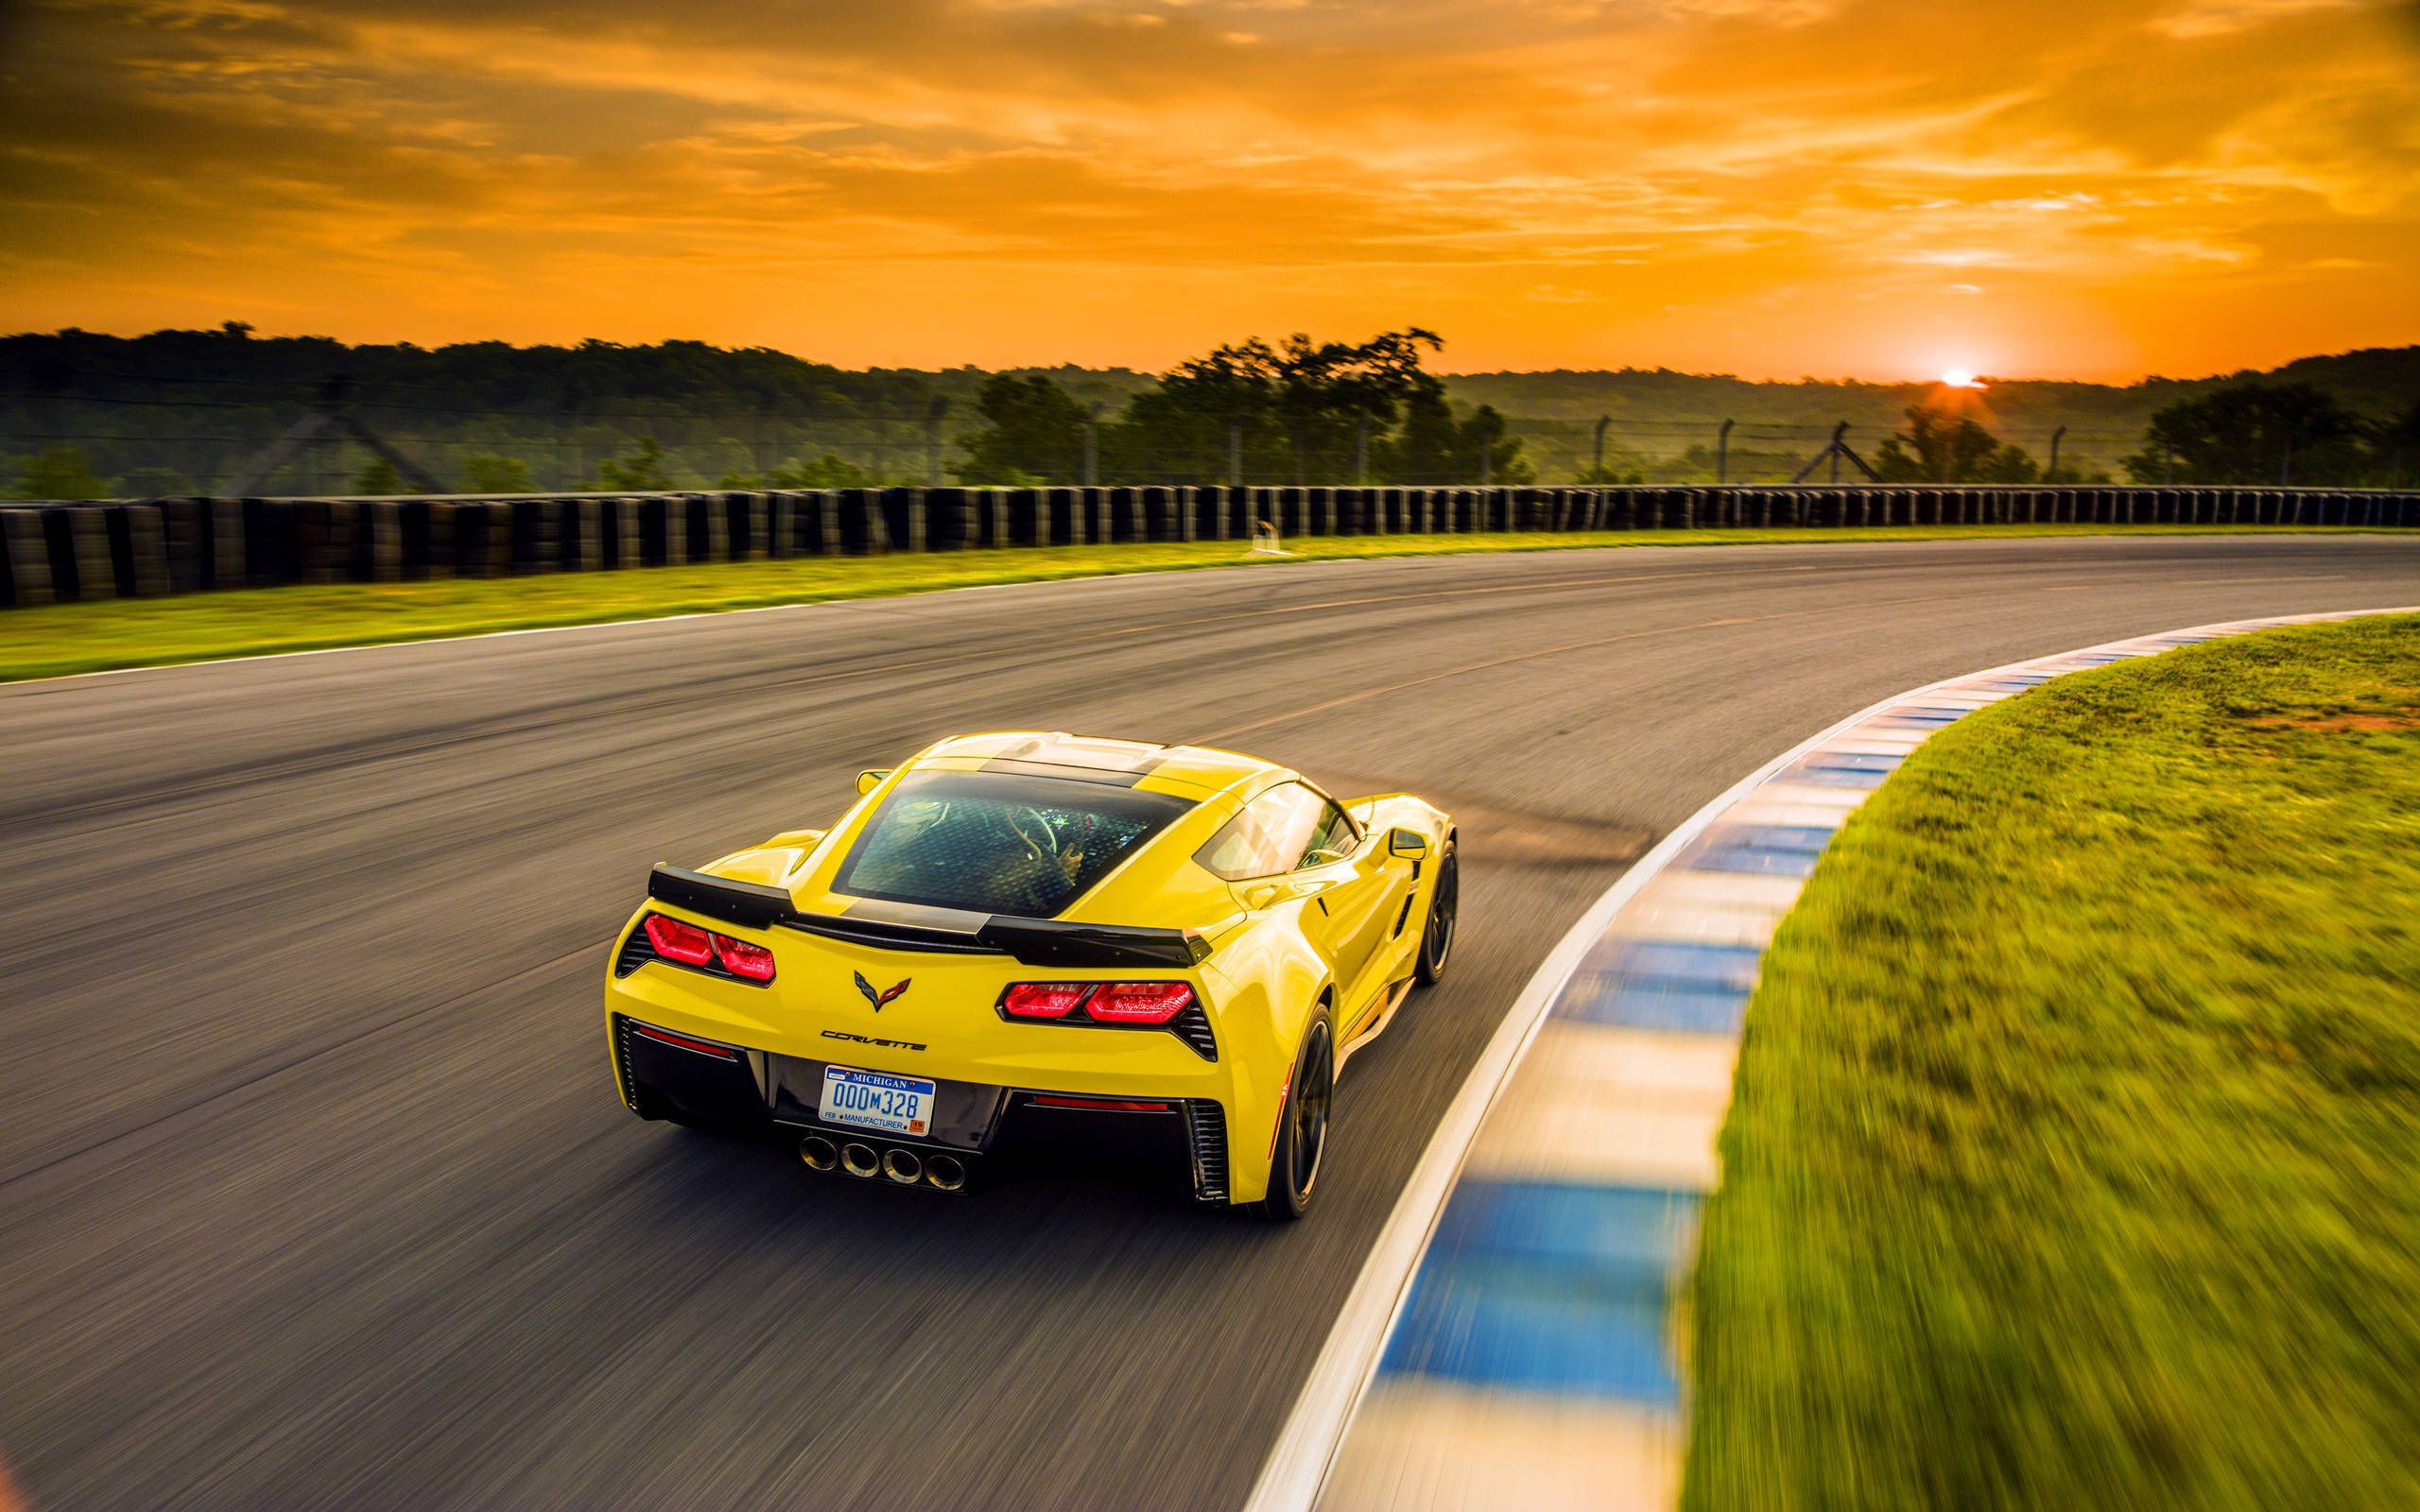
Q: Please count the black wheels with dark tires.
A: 2